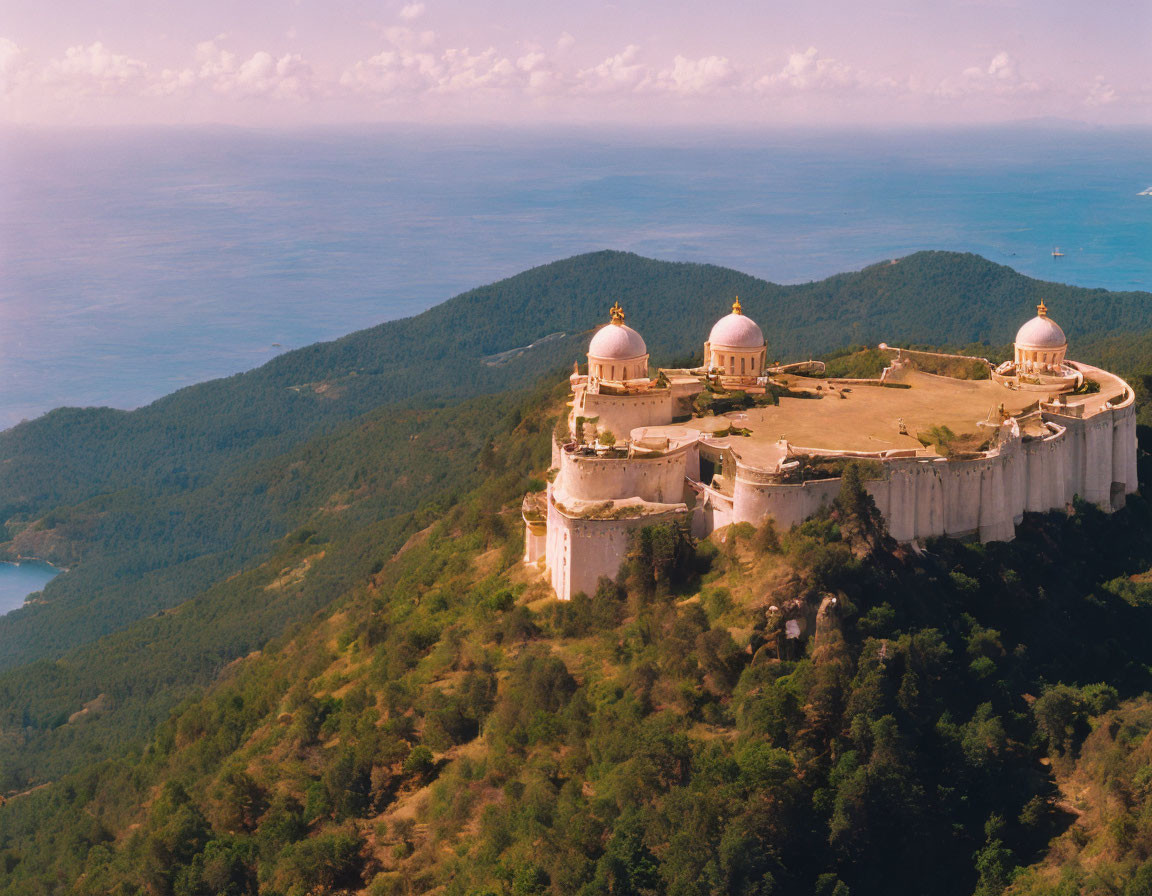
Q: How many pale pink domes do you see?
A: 3